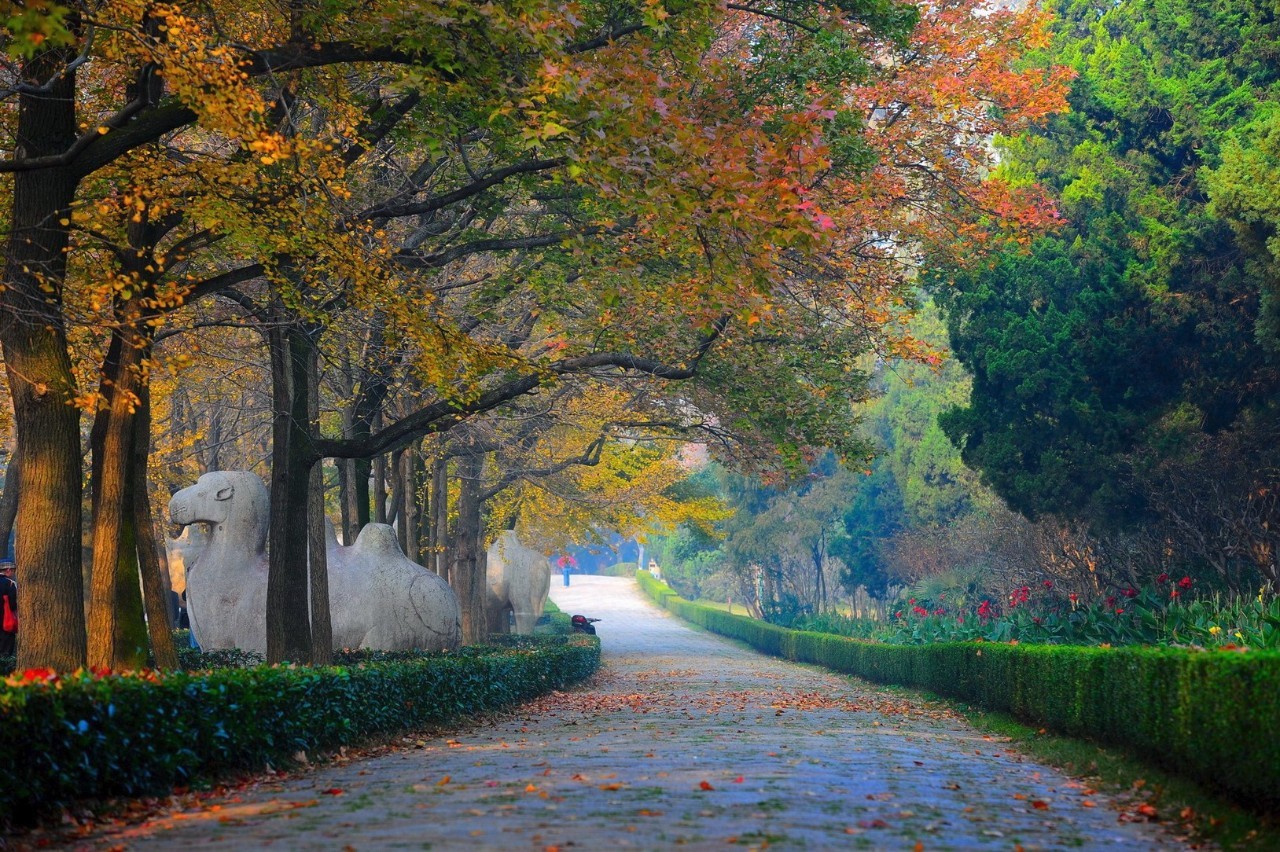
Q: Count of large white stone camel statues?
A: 2